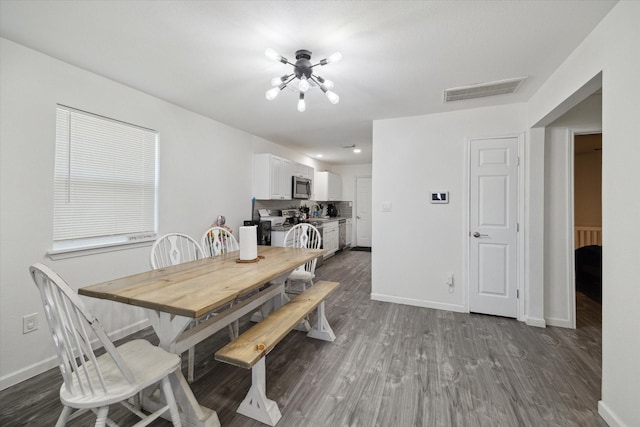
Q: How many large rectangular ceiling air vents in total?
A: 1